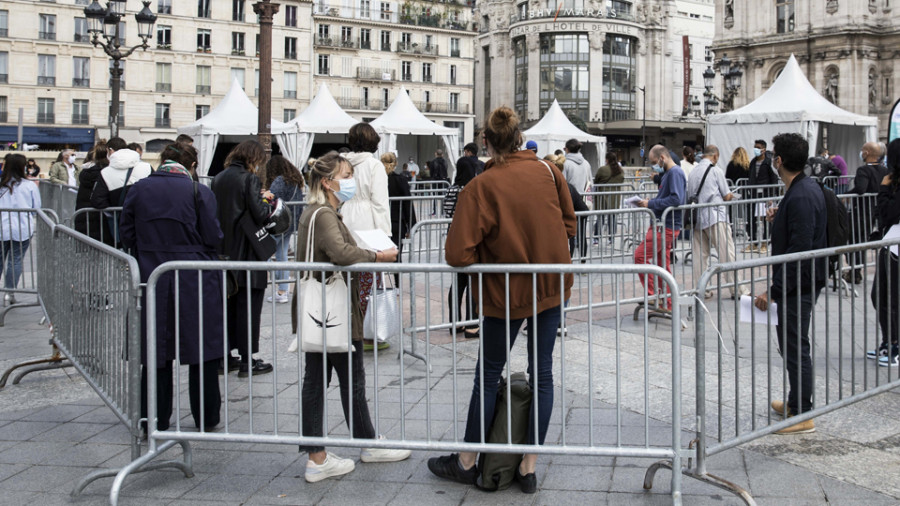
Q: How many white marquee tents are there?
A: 5